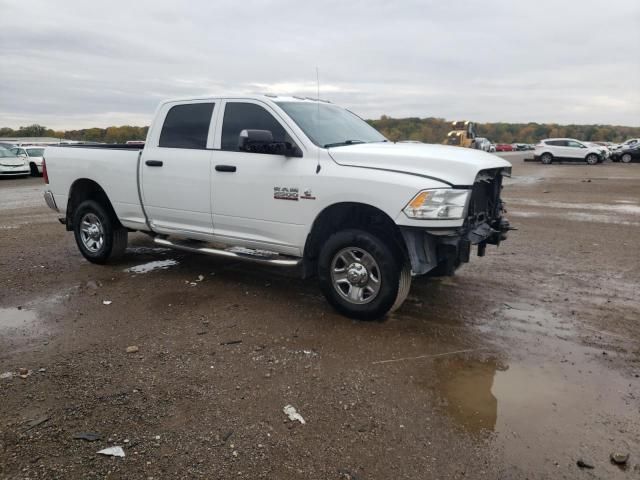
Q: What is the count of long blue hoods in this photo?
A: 0